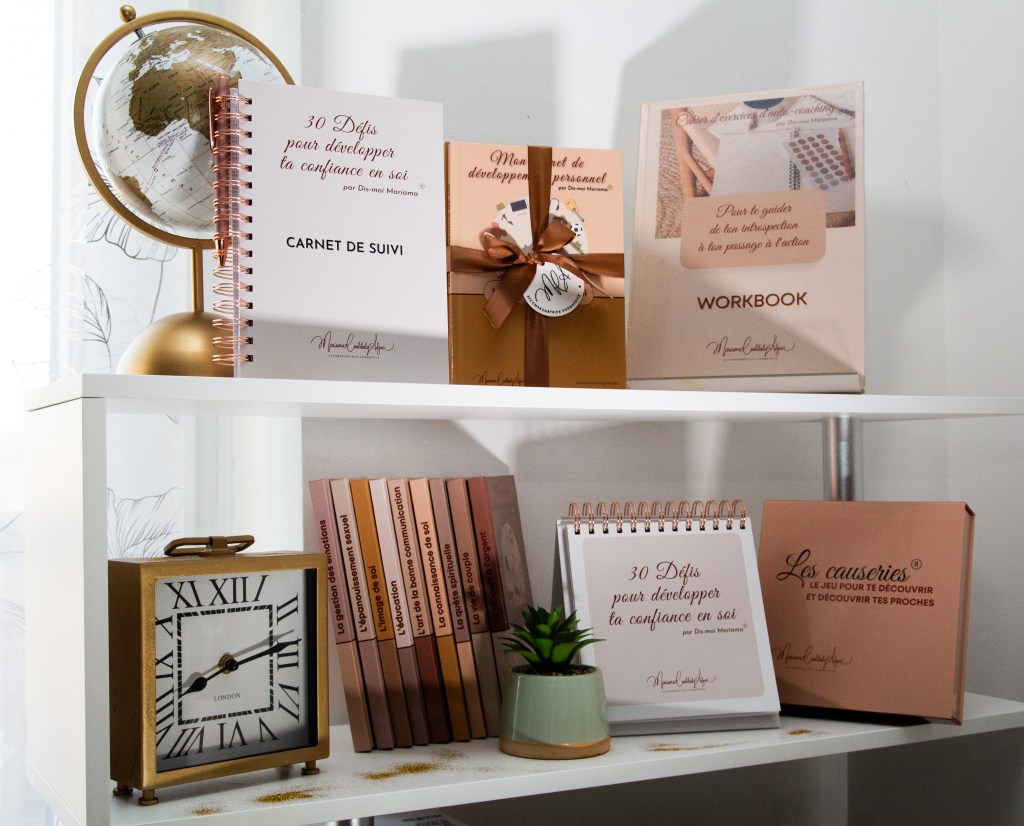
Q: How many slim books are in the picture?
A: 9